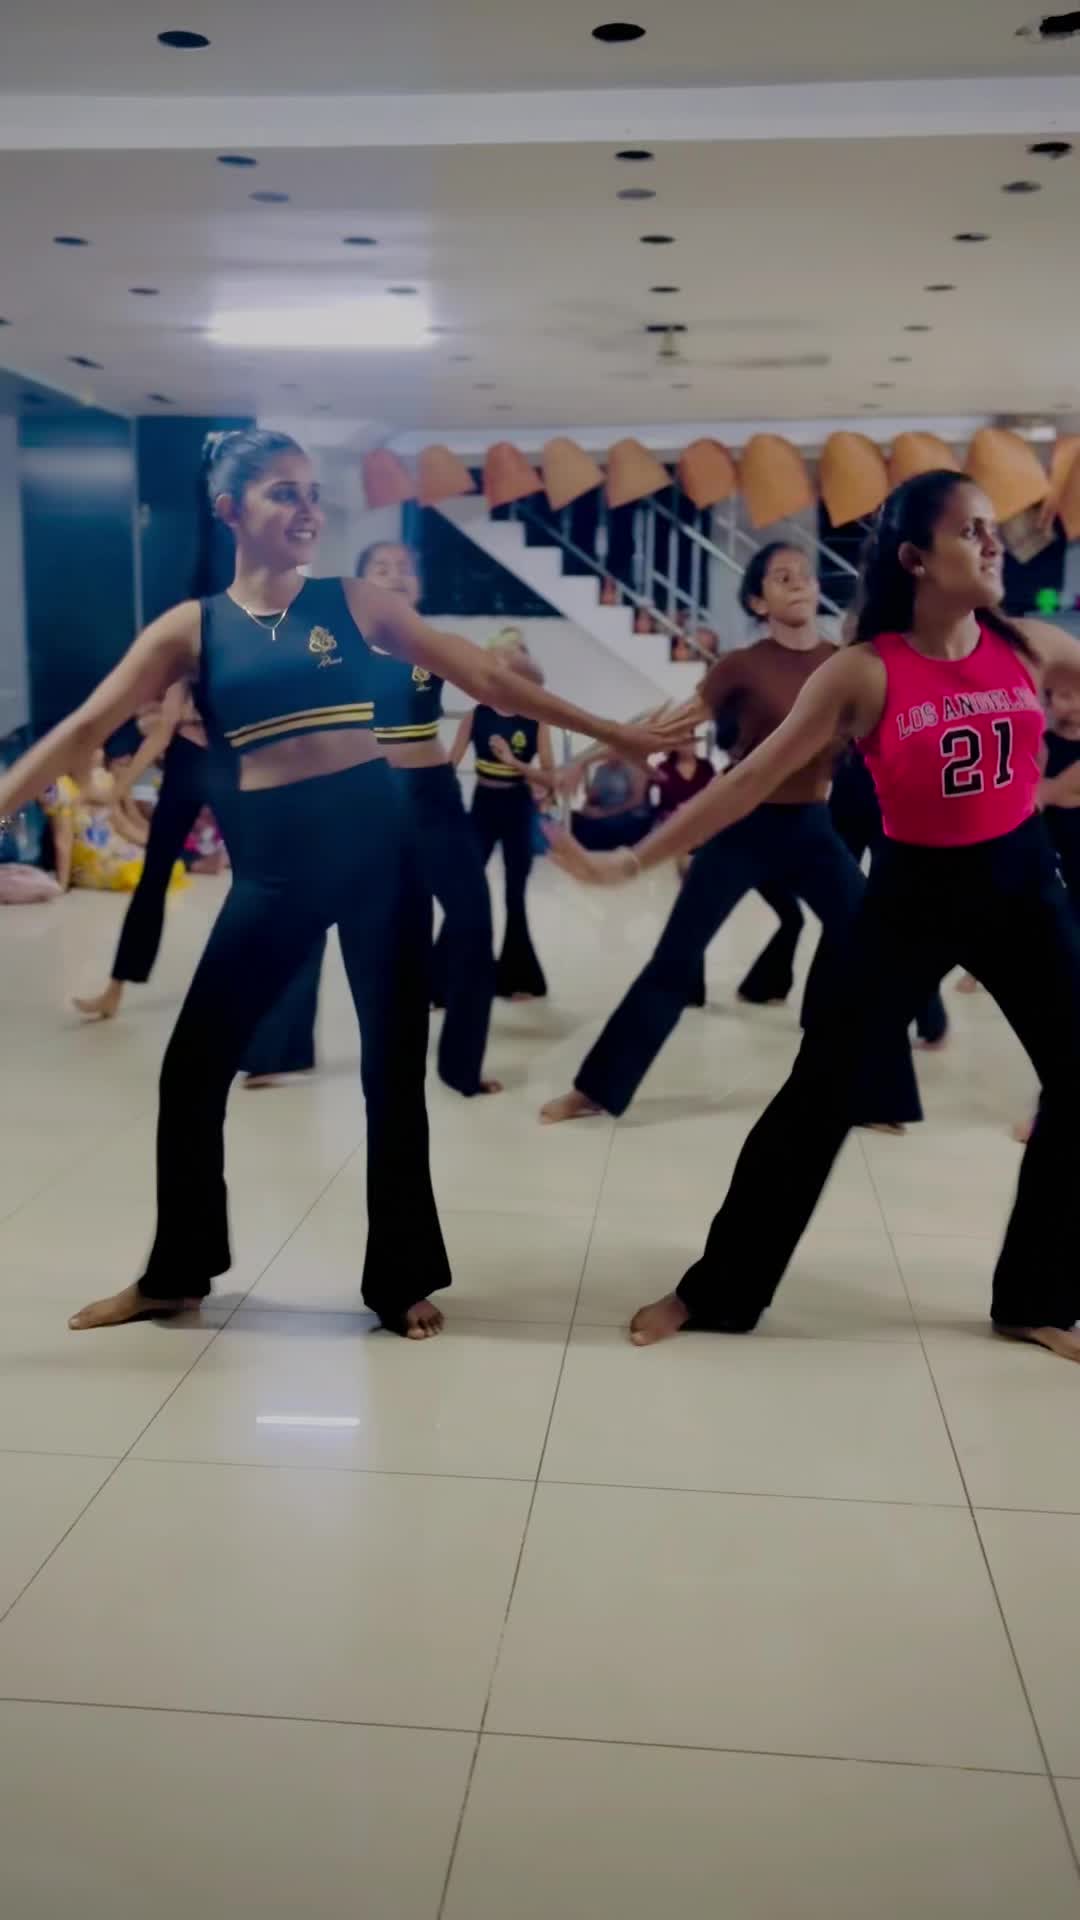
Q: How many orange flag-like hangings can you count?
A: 11